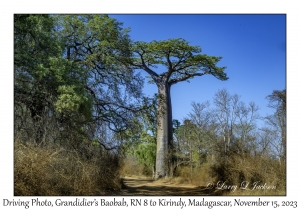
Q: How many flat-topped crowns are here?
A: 1